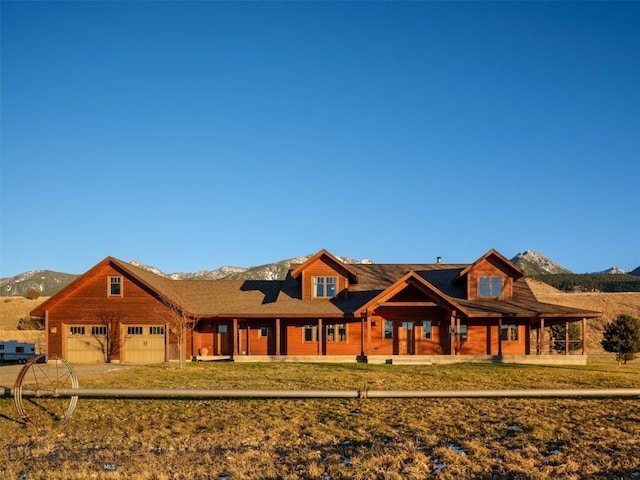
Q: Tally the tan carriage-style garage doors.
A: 2